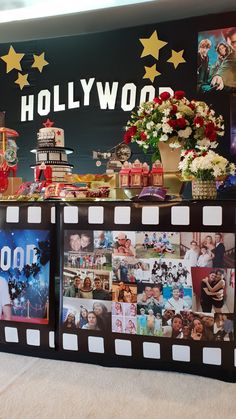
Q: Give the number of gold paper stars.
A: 6